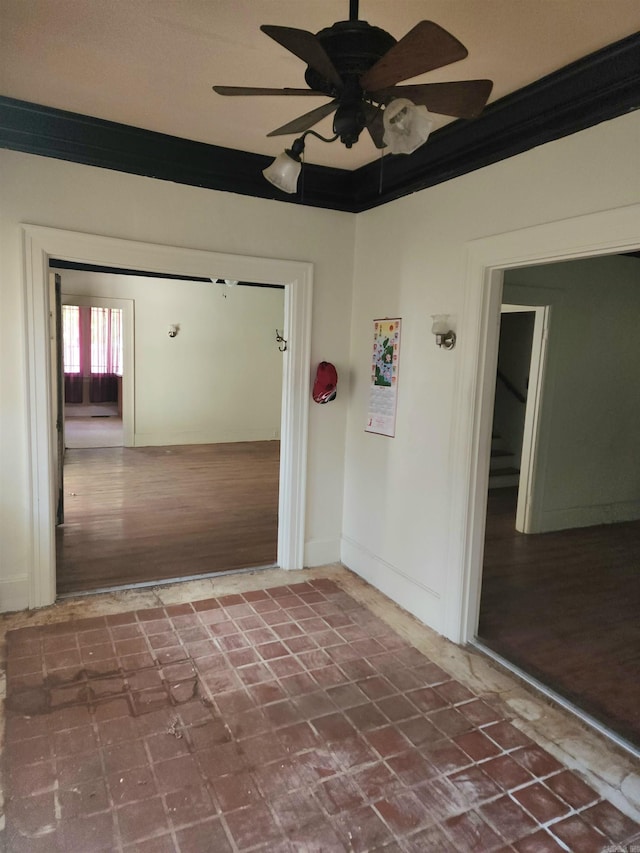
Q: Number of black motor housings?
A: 1